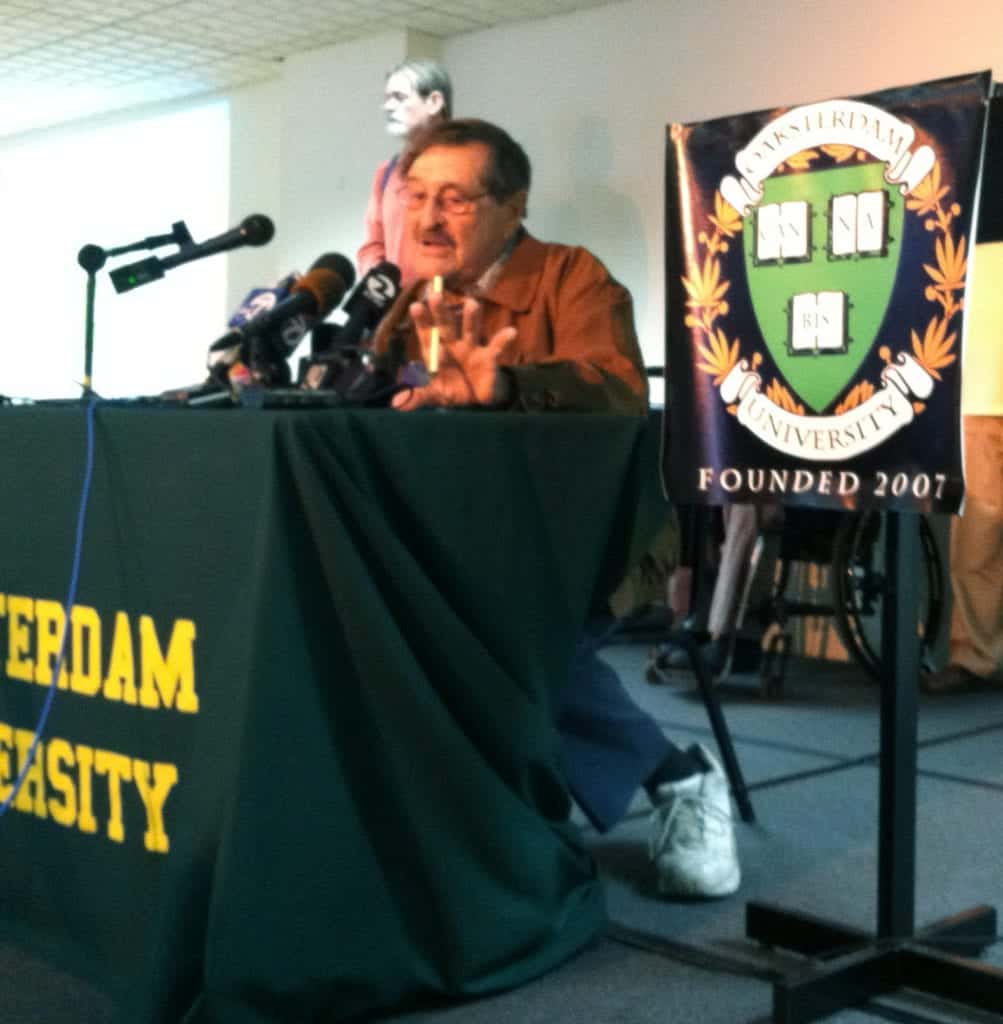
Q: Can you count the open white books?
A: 3